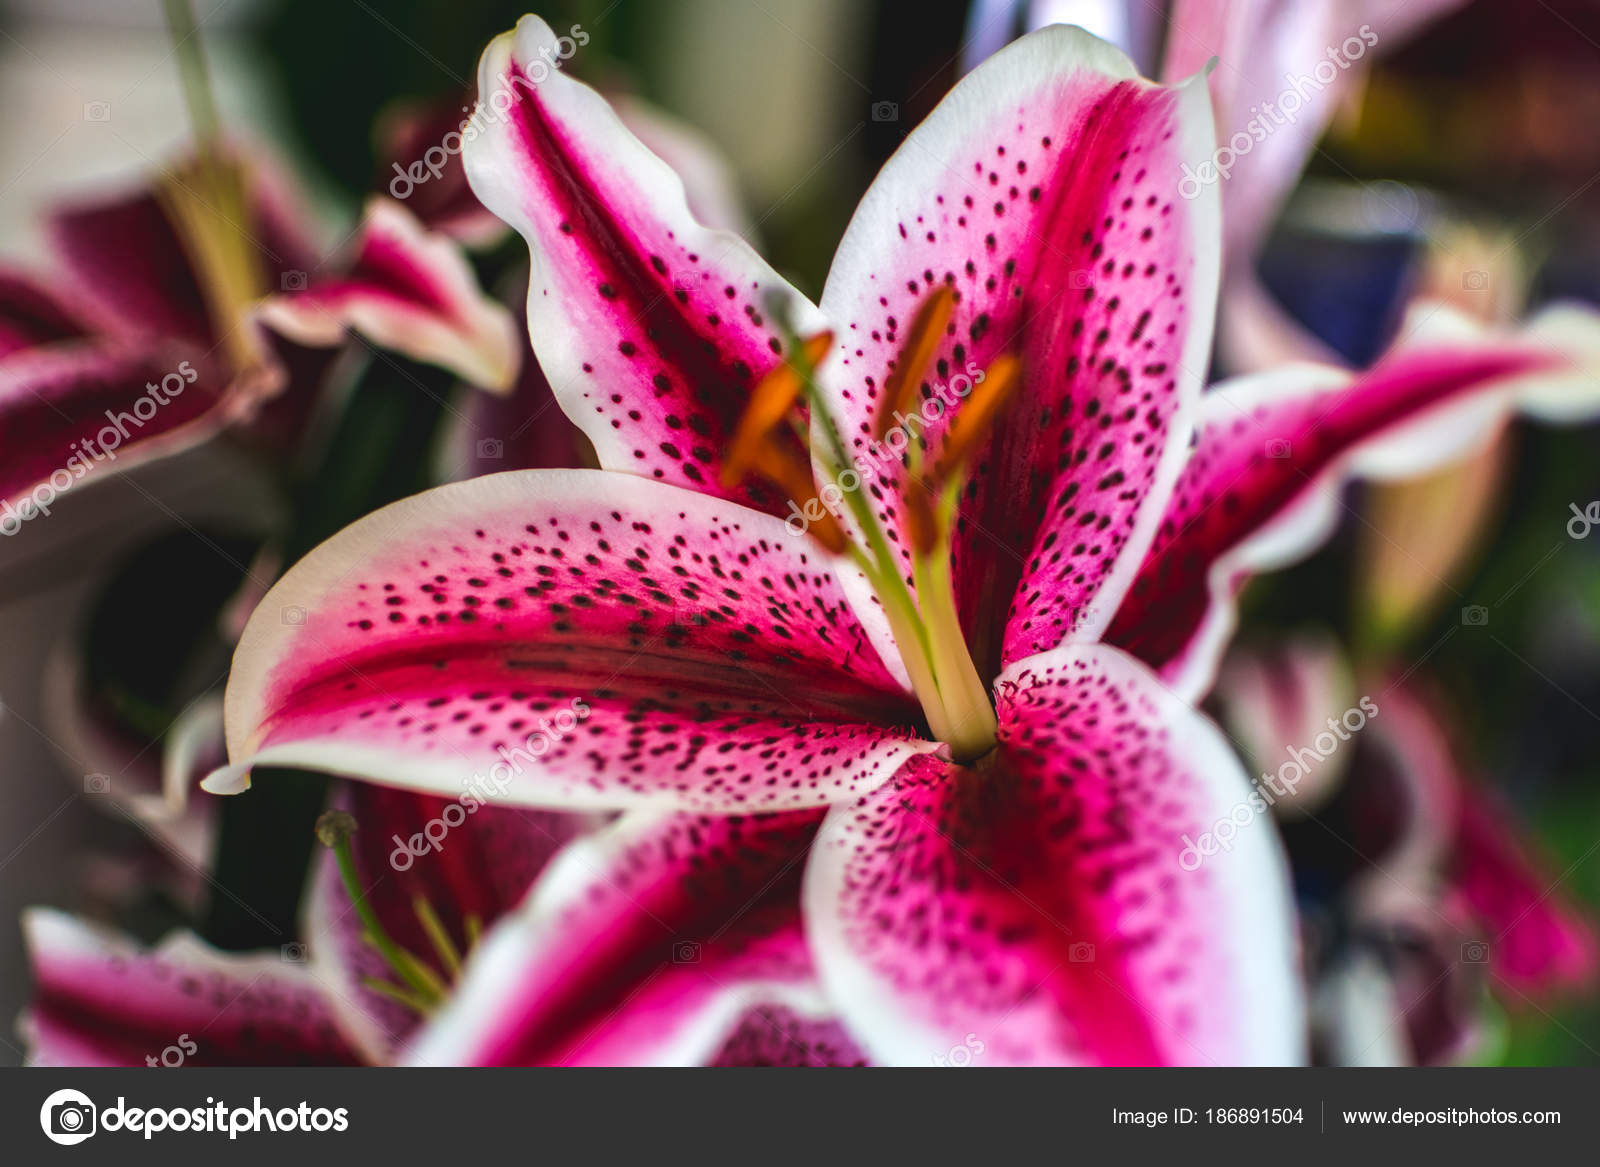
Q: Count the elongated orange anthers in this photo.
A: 5